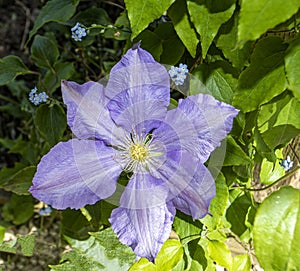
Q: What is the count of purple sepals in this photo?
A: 6